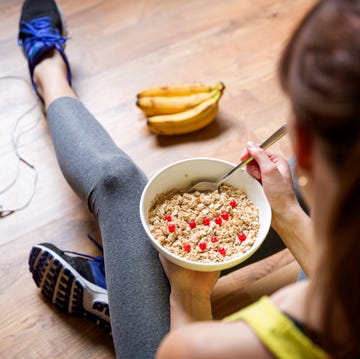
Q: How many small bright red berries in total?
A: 12